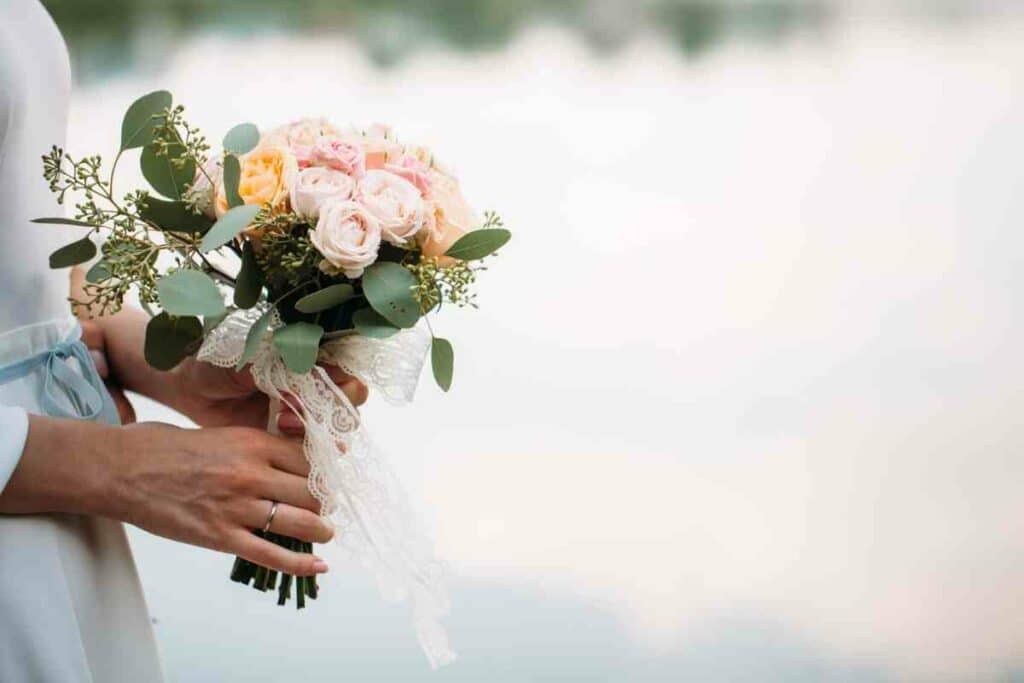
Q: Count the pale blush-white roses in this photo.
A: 3